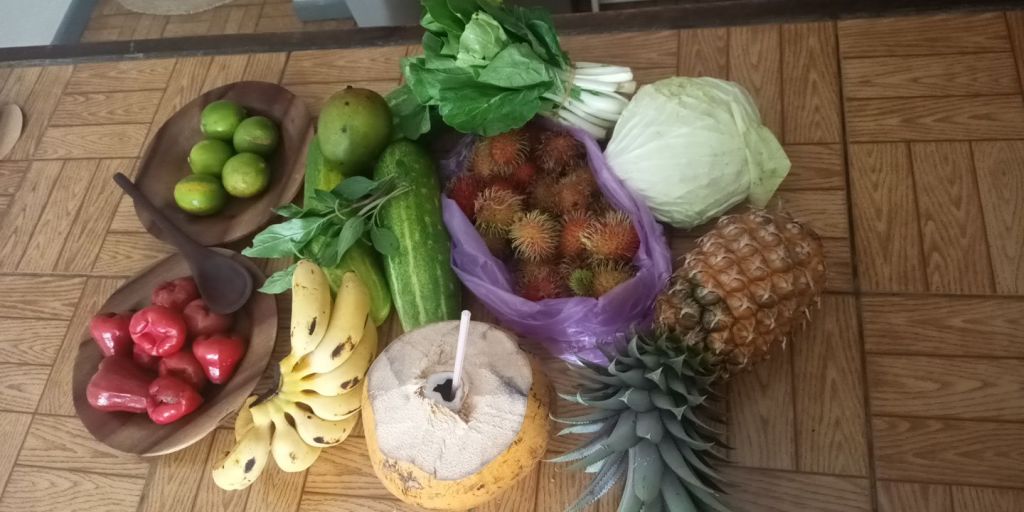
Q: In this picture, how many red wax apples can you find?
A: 9